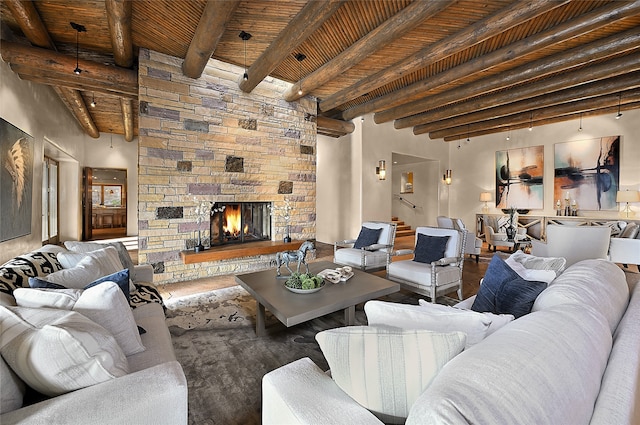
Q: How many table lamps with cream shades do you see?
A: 2